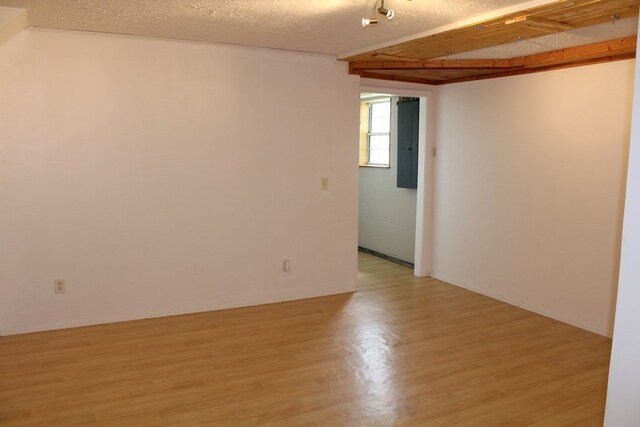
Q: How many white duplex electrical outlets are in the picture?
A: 2